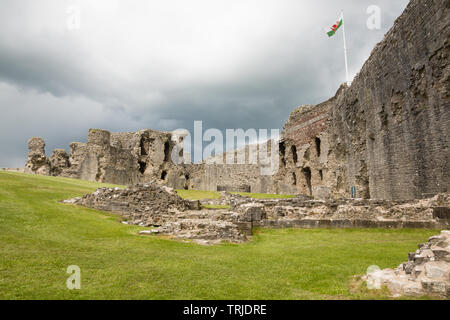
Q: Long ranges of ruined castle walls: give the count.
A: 2